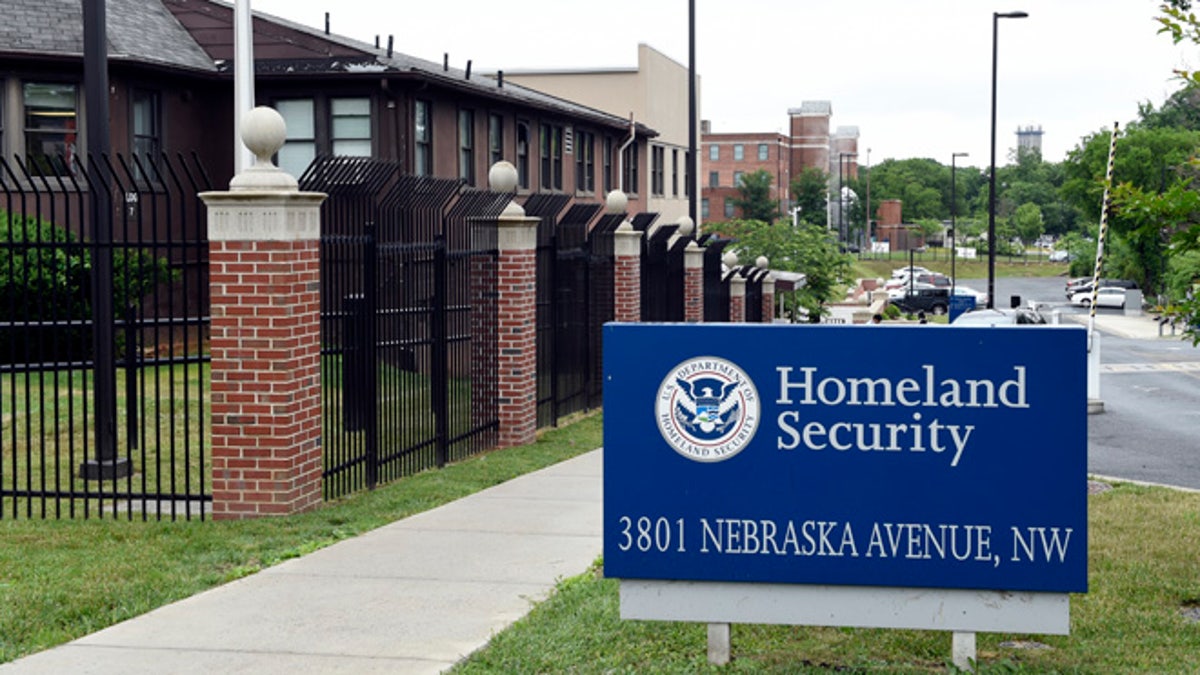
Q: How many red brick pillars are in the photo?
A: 6